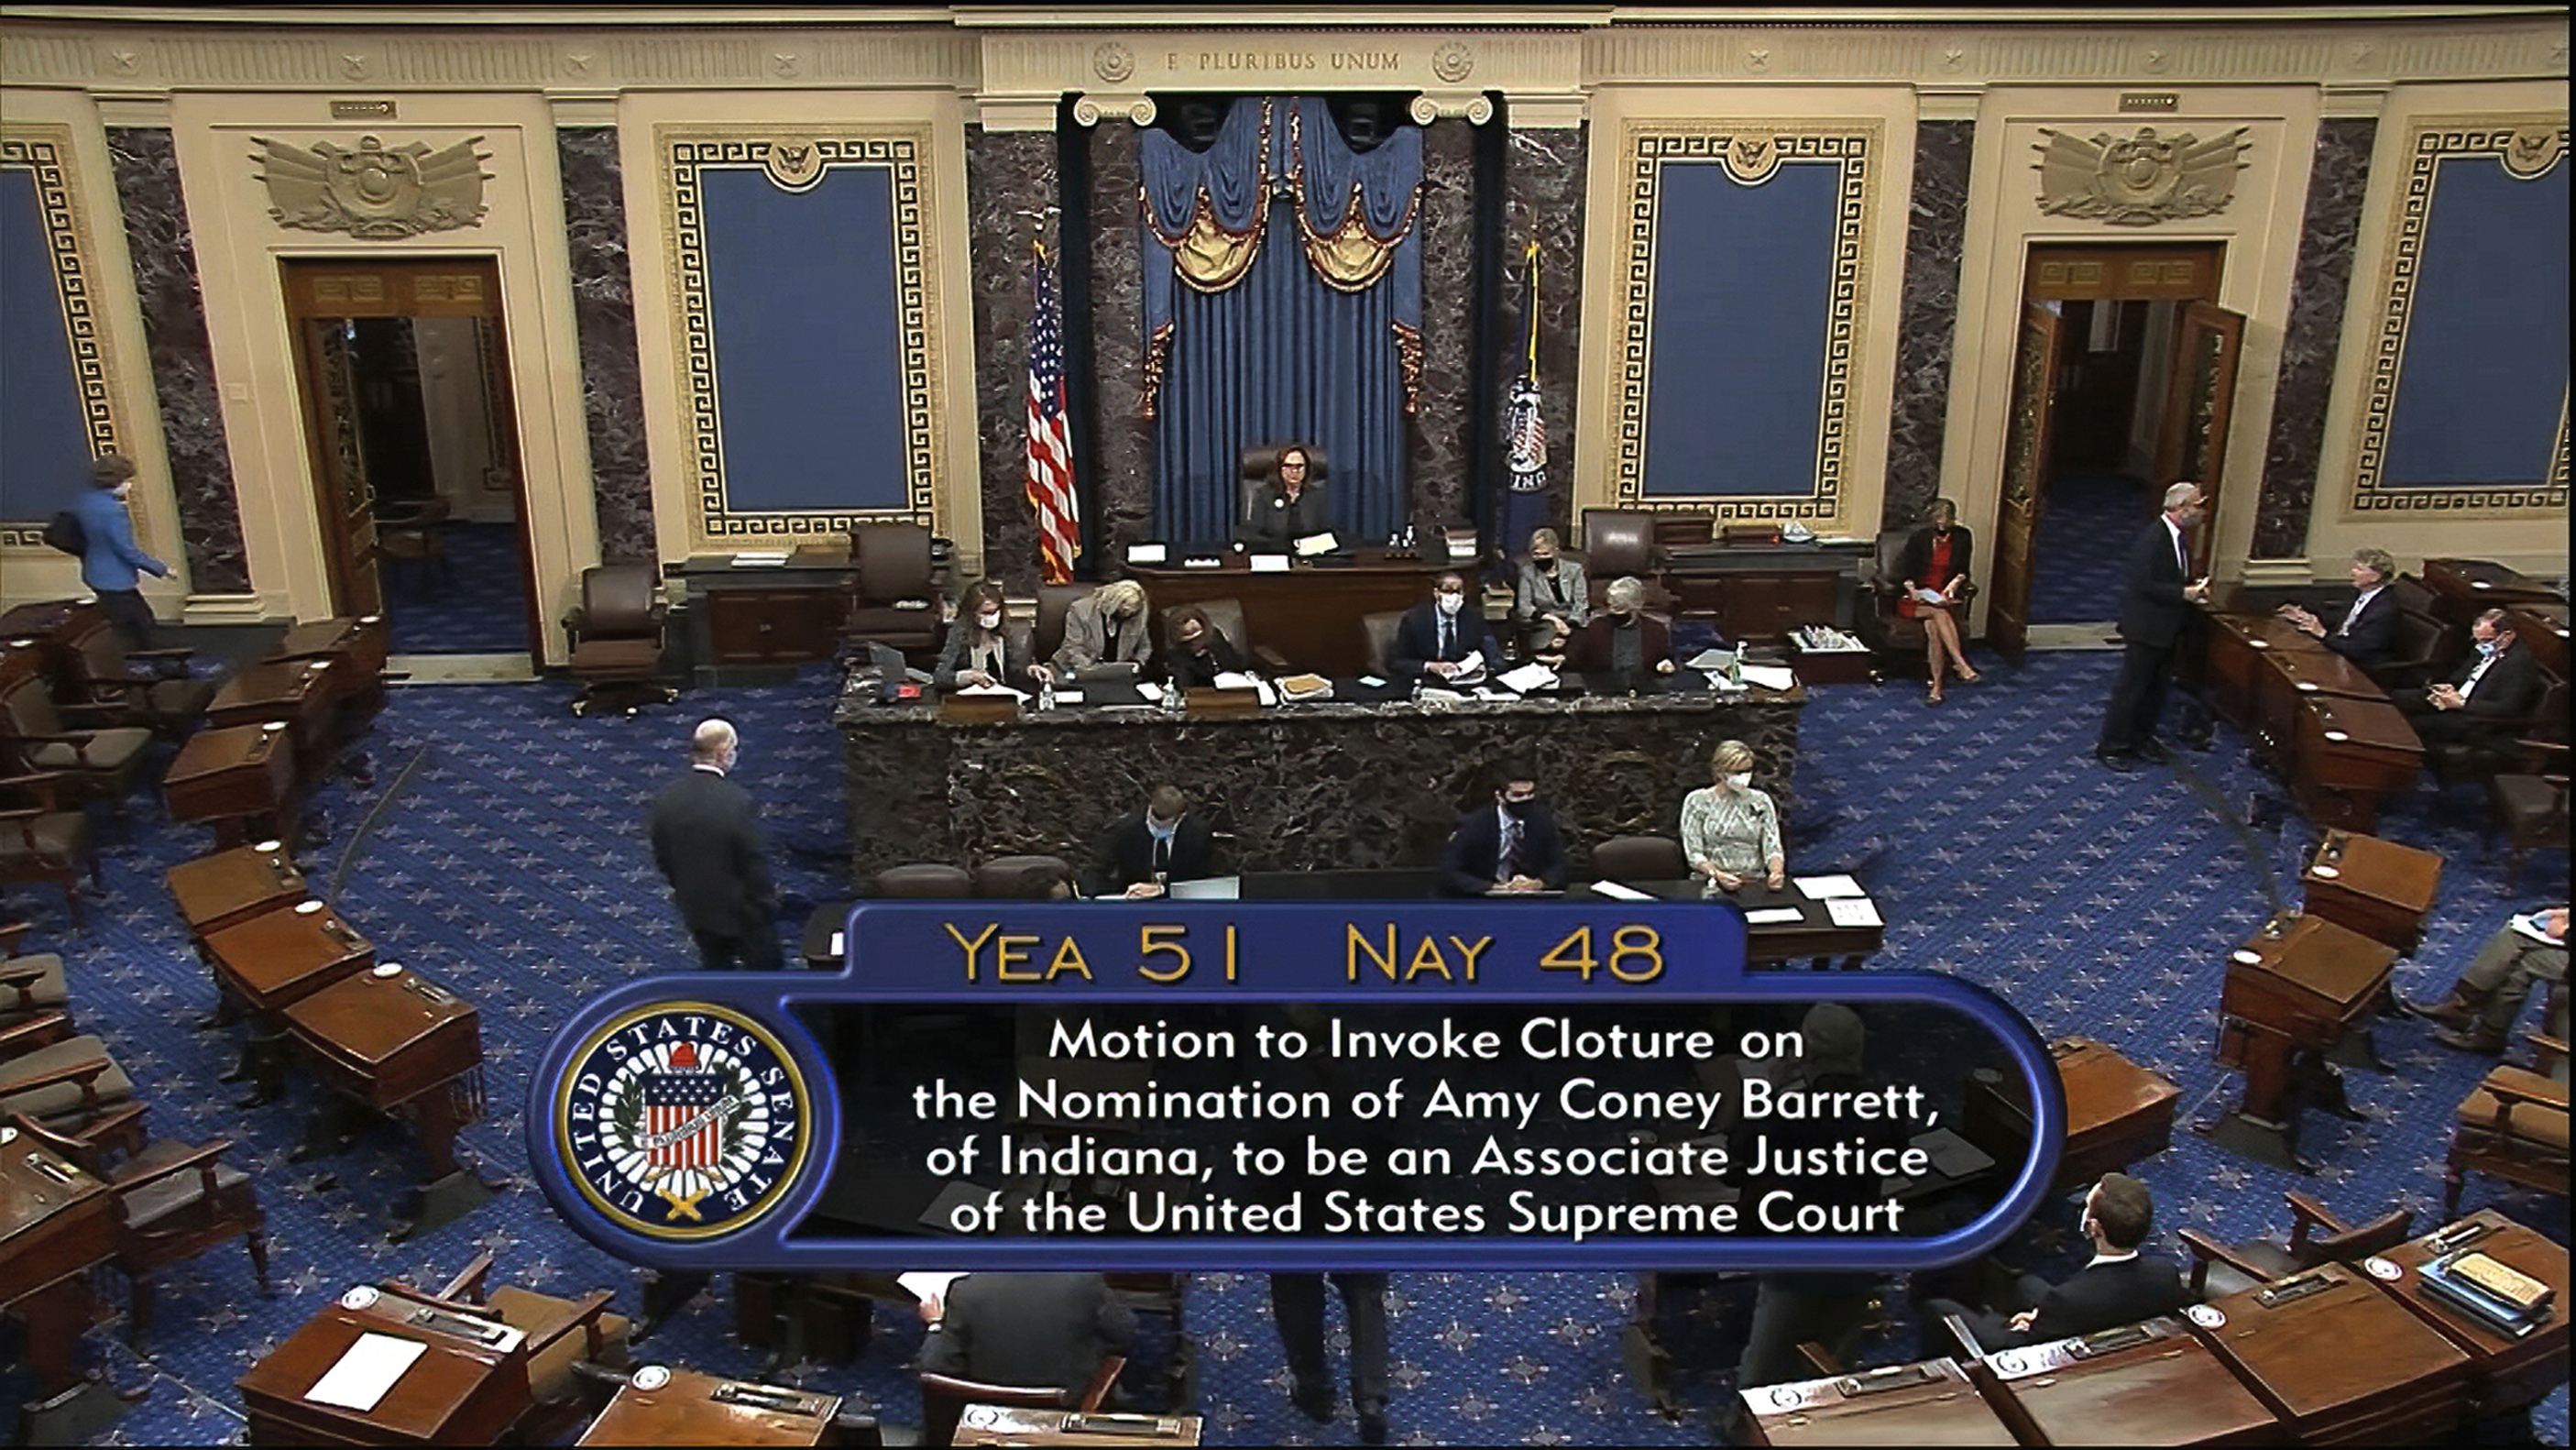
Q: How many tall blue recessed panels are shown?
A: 4